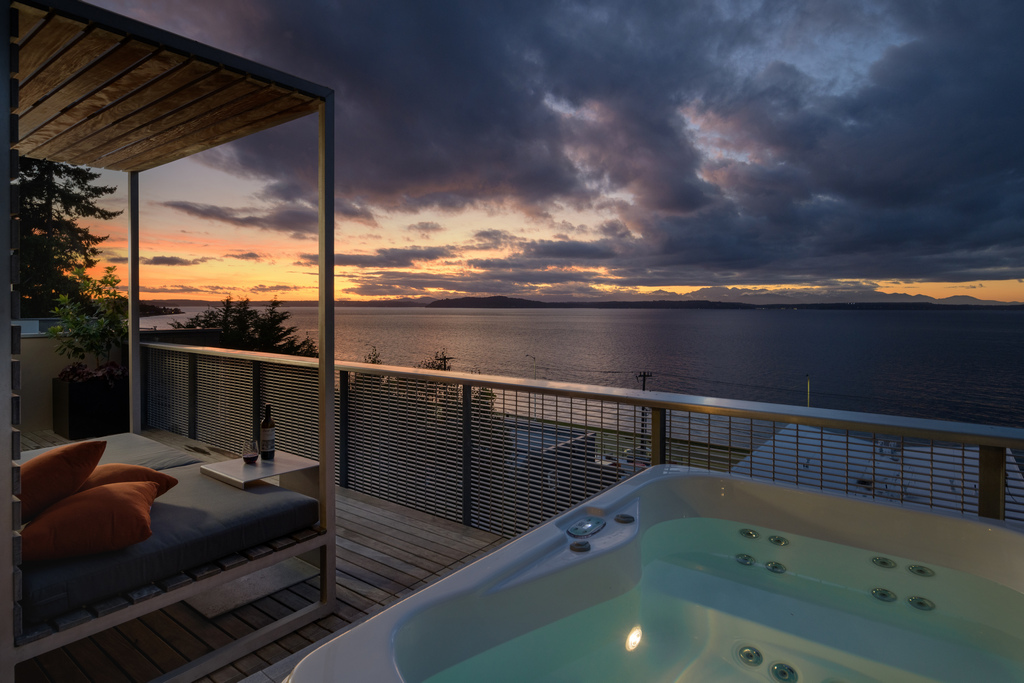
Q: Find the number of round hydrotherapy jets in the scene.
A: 10